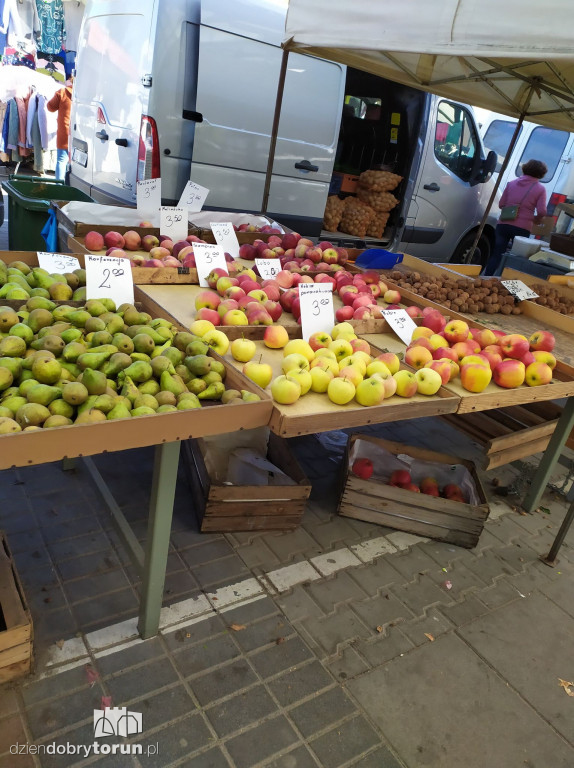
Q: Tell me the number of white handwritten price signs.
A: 11